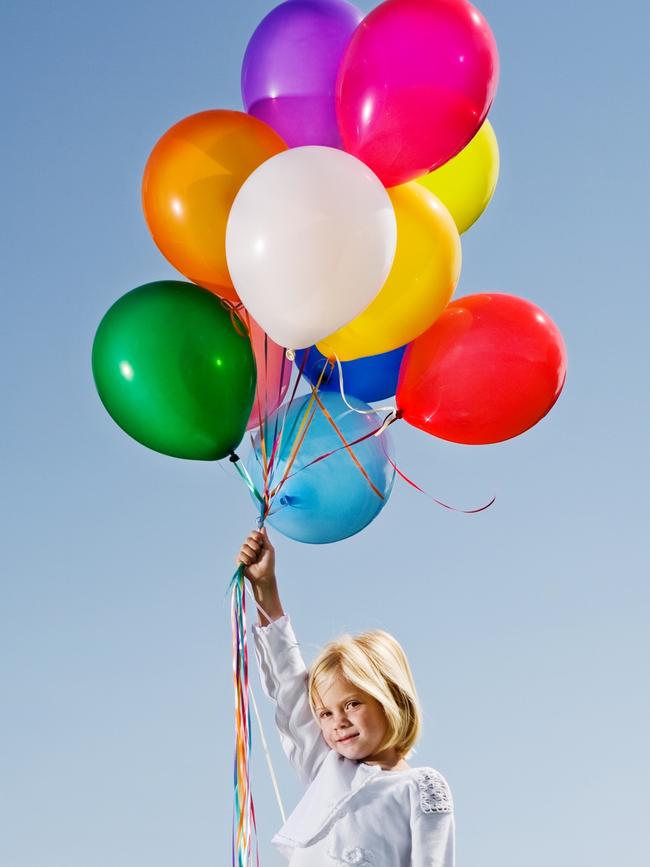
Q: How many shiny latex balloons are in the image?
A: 11